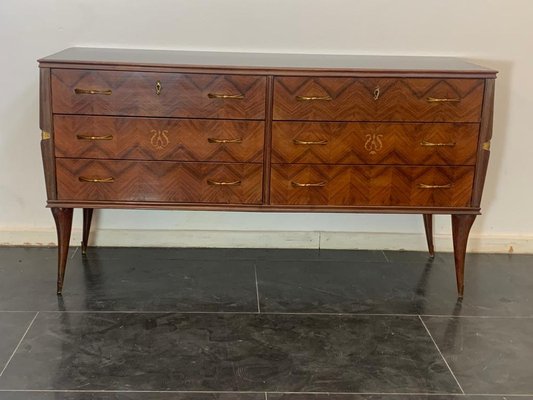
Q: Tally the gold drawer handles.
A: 12